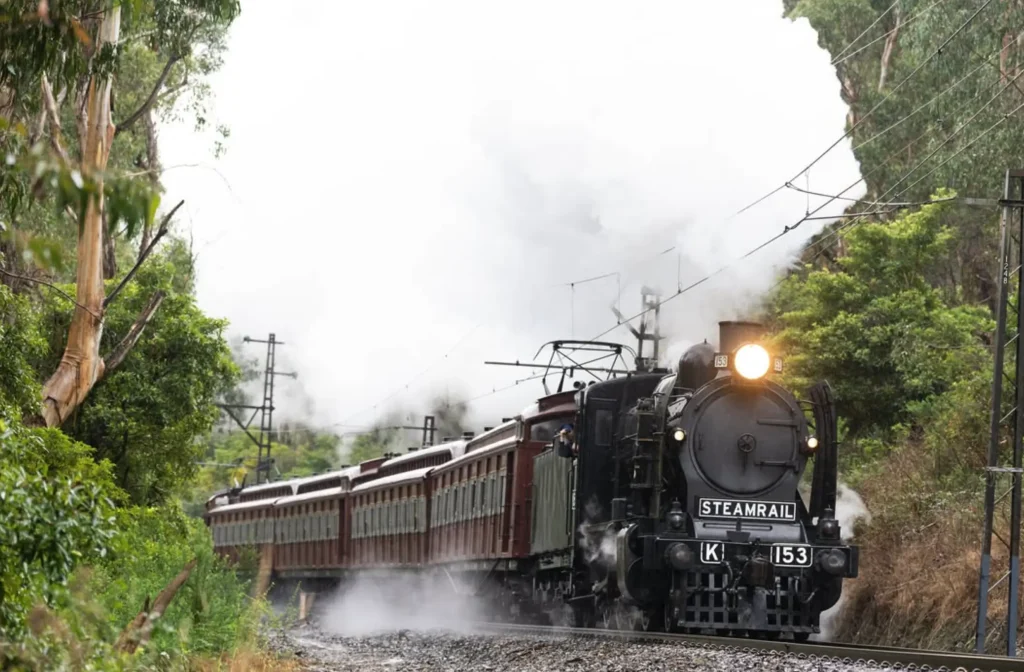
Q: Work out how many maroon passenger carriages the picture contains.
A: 4